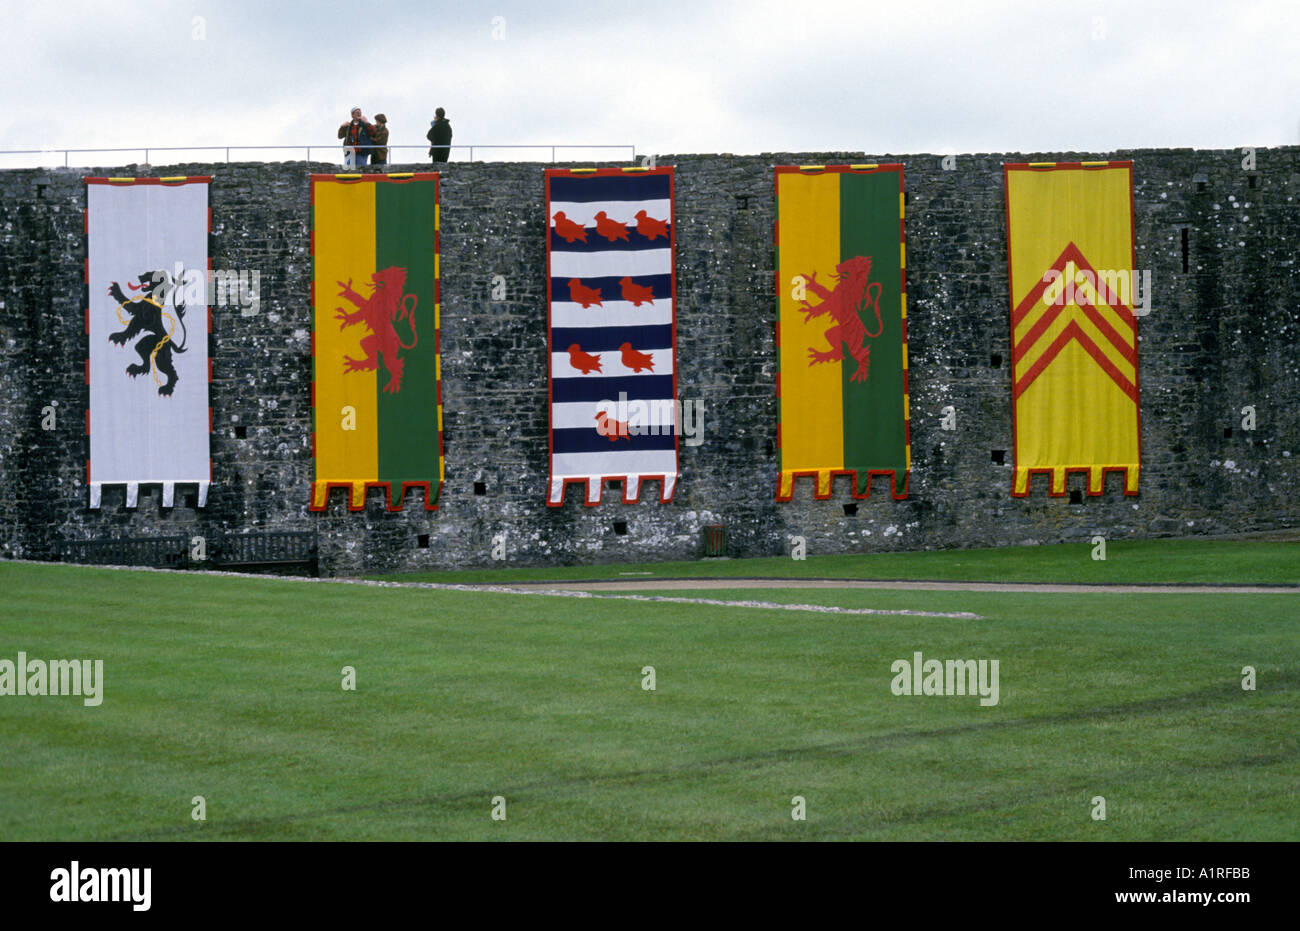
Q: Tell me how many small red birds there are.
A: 8